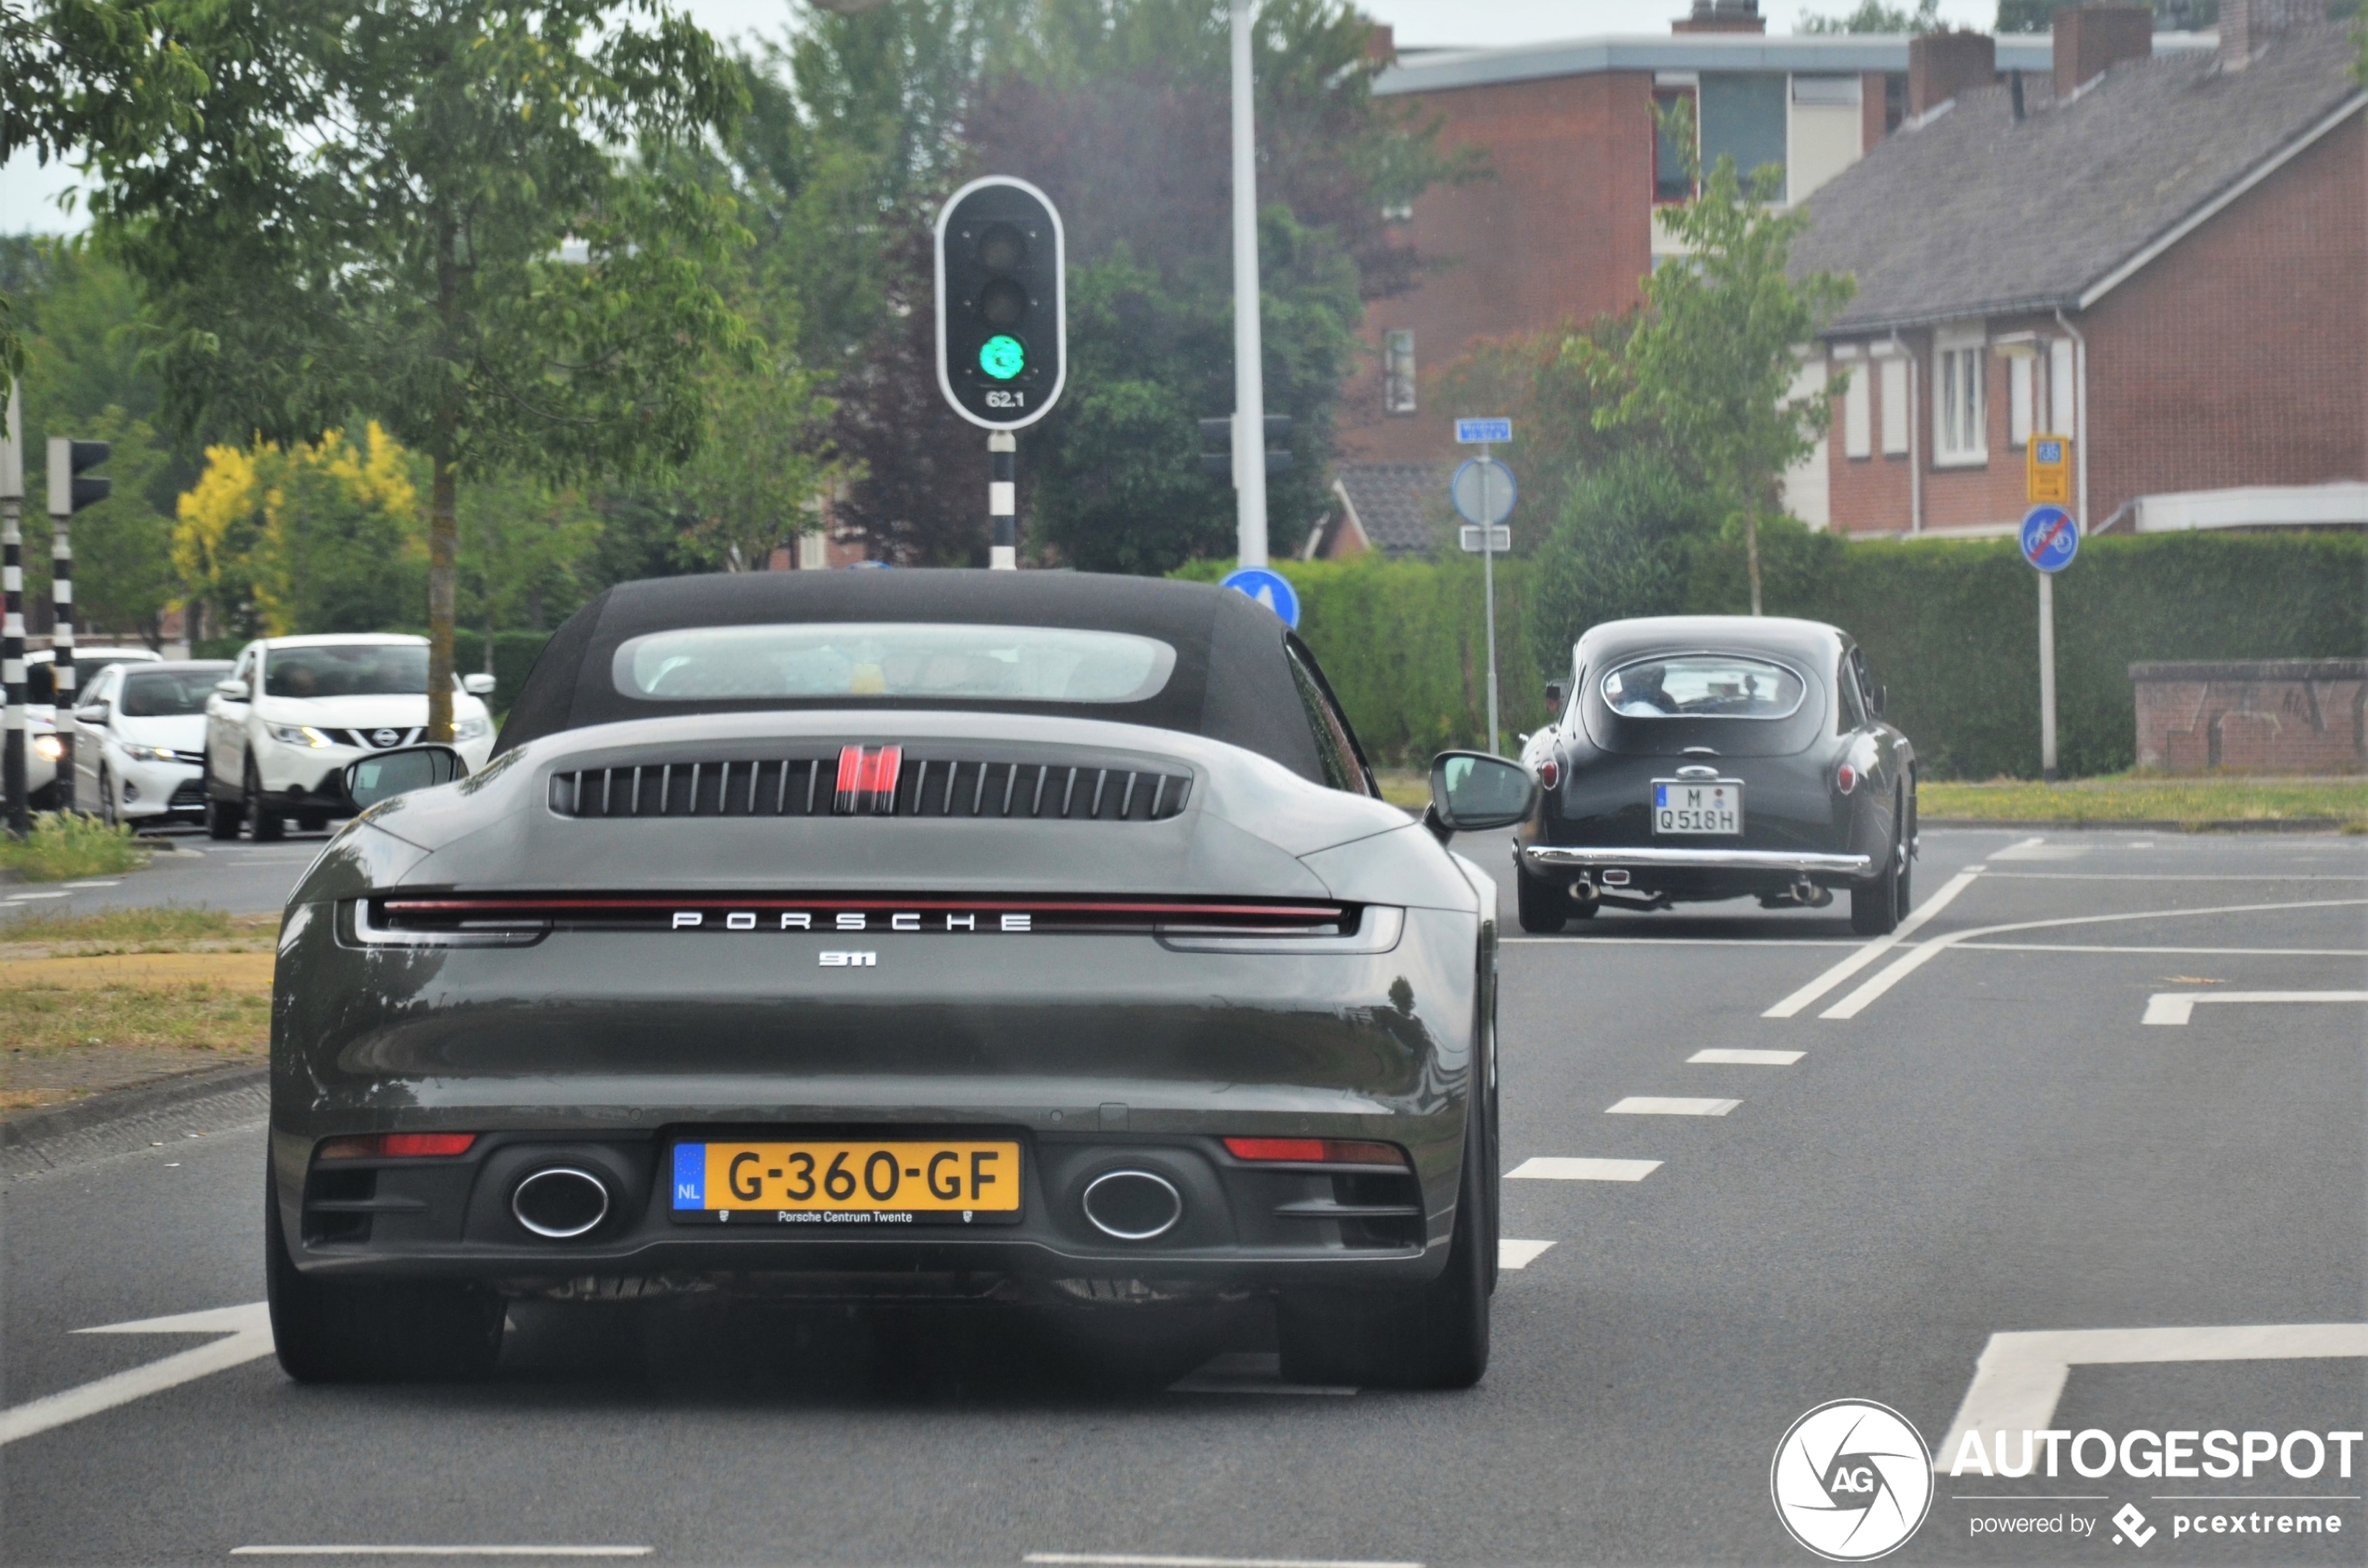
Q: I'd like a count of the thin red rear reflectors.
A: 2